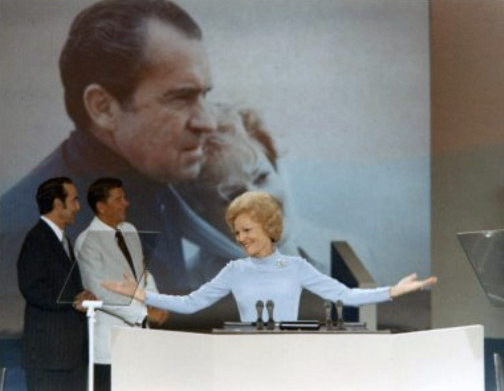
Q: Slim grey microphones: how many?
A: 4